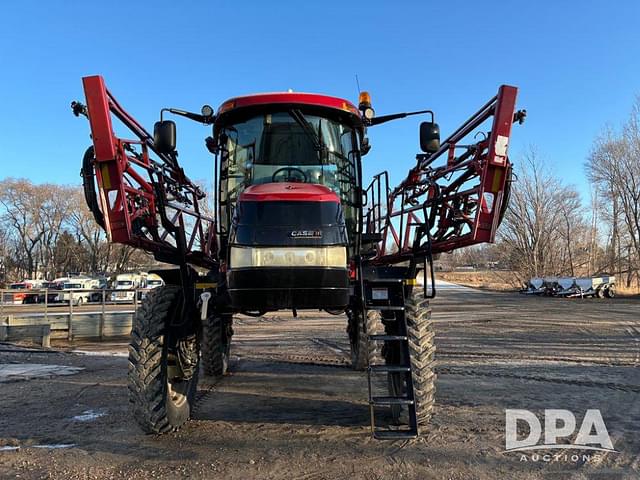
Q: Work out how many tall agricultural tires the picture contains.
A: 4